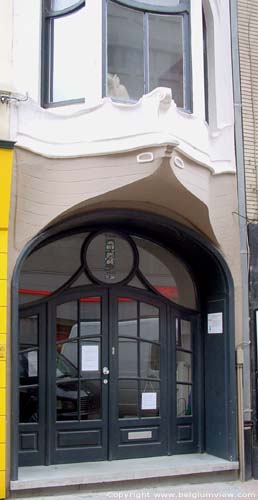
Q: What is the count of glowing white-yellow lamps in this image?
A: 0